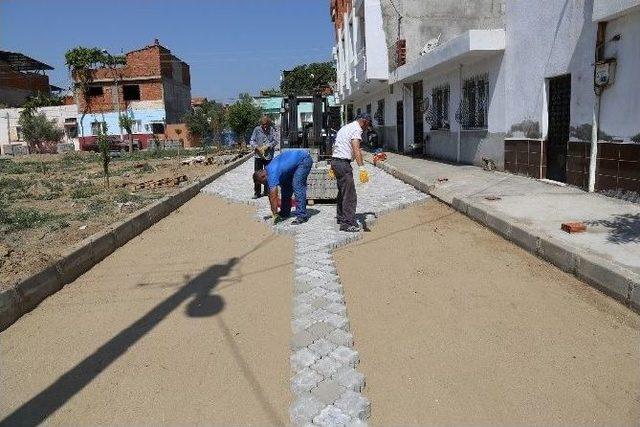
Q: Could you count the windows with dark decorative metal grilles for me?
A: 2